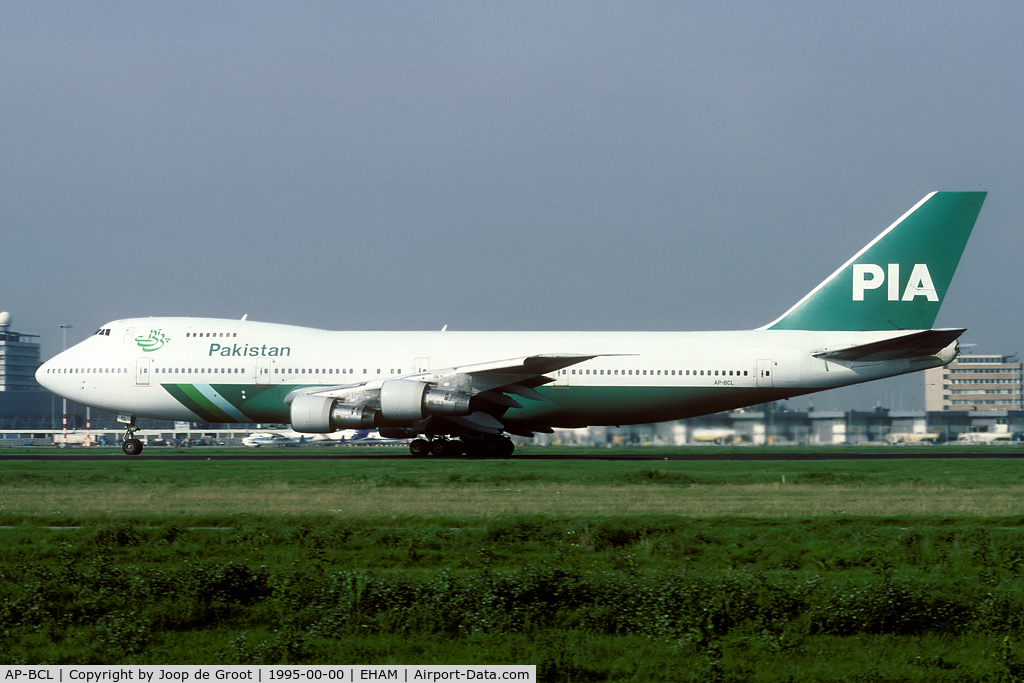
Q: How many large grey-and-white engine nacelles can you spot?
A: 2